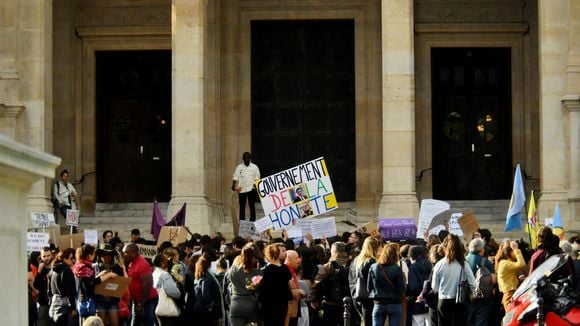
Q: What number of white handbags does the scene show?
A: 1